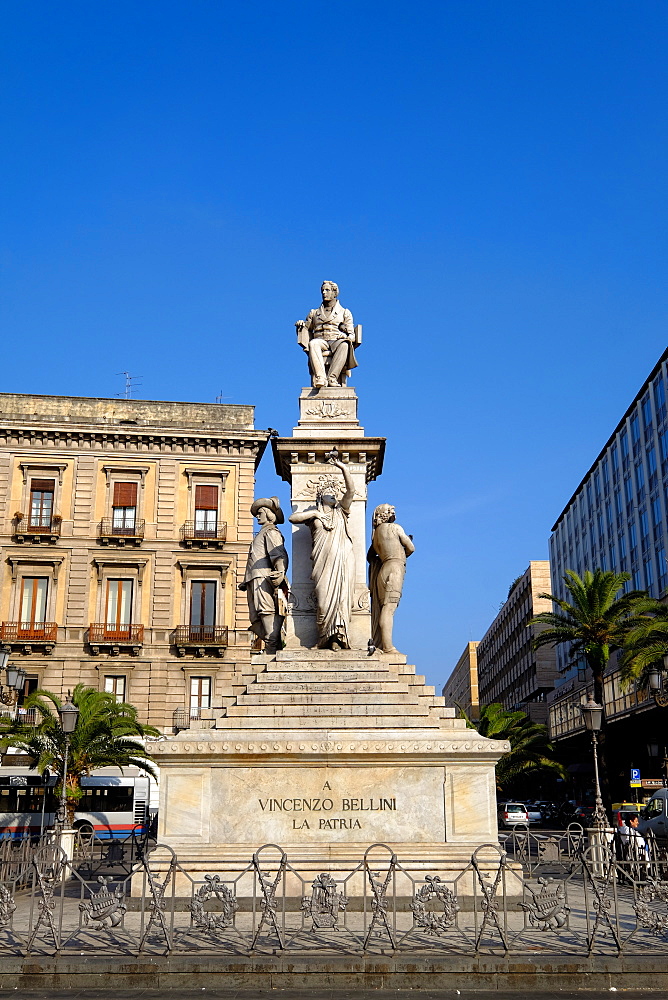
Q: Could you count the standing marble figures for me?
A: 3